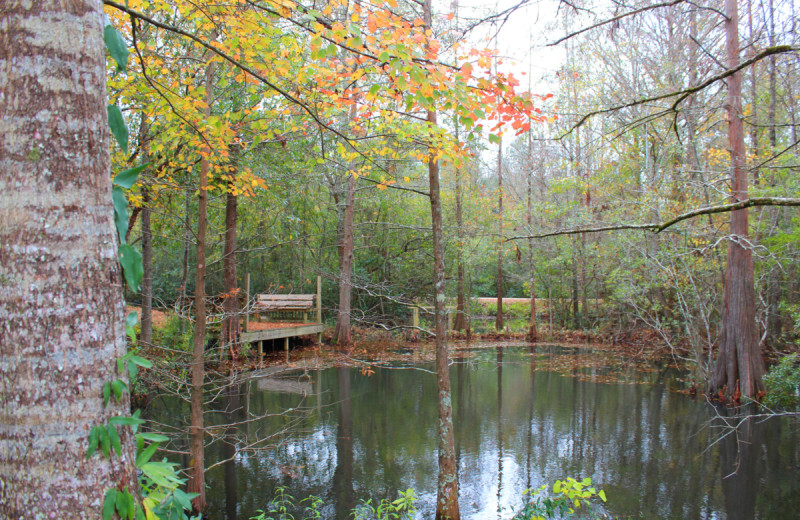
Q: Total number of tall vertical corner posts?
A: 2